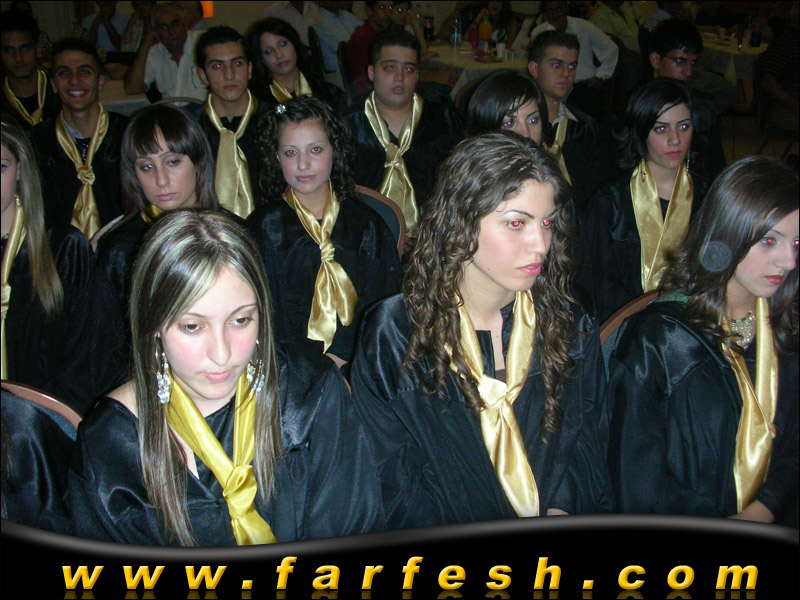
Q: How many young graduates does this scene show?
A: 15